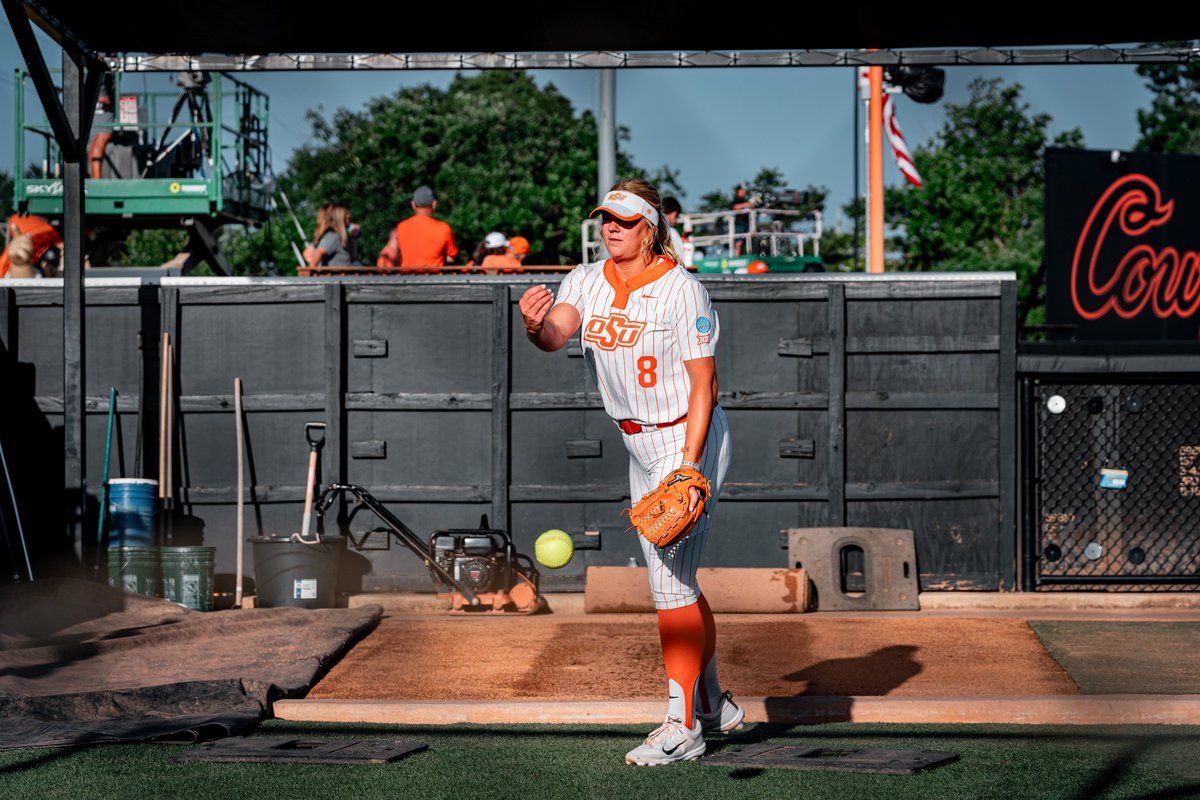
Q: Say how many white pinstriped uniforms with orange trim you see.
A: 1